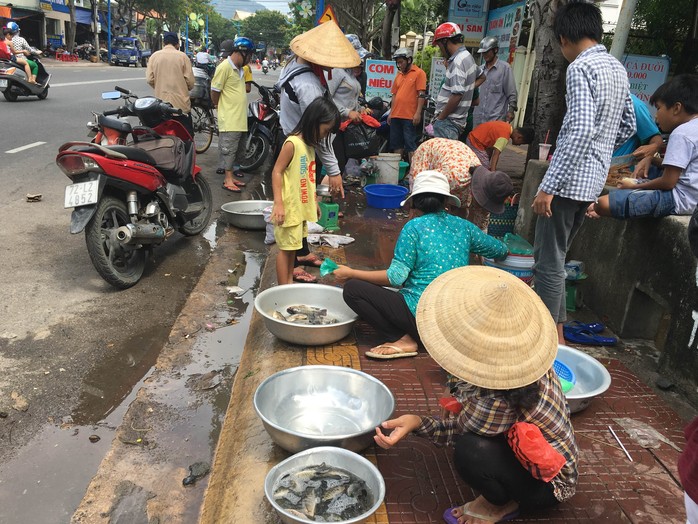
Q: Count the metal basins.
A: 5